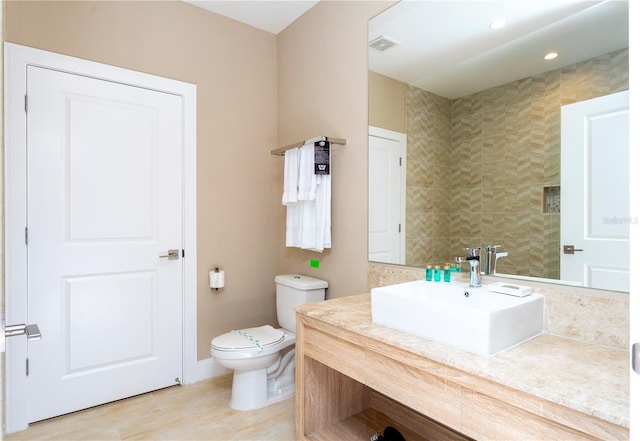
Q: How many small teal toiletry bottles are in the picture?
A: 3